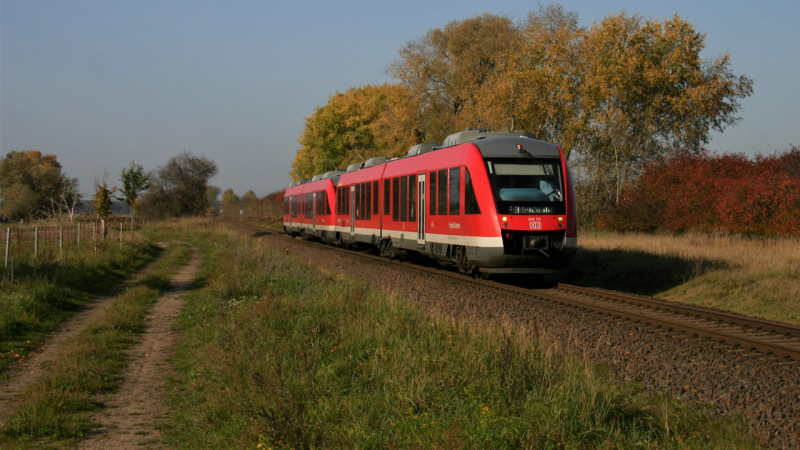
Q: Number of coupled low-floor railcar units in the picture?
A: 2